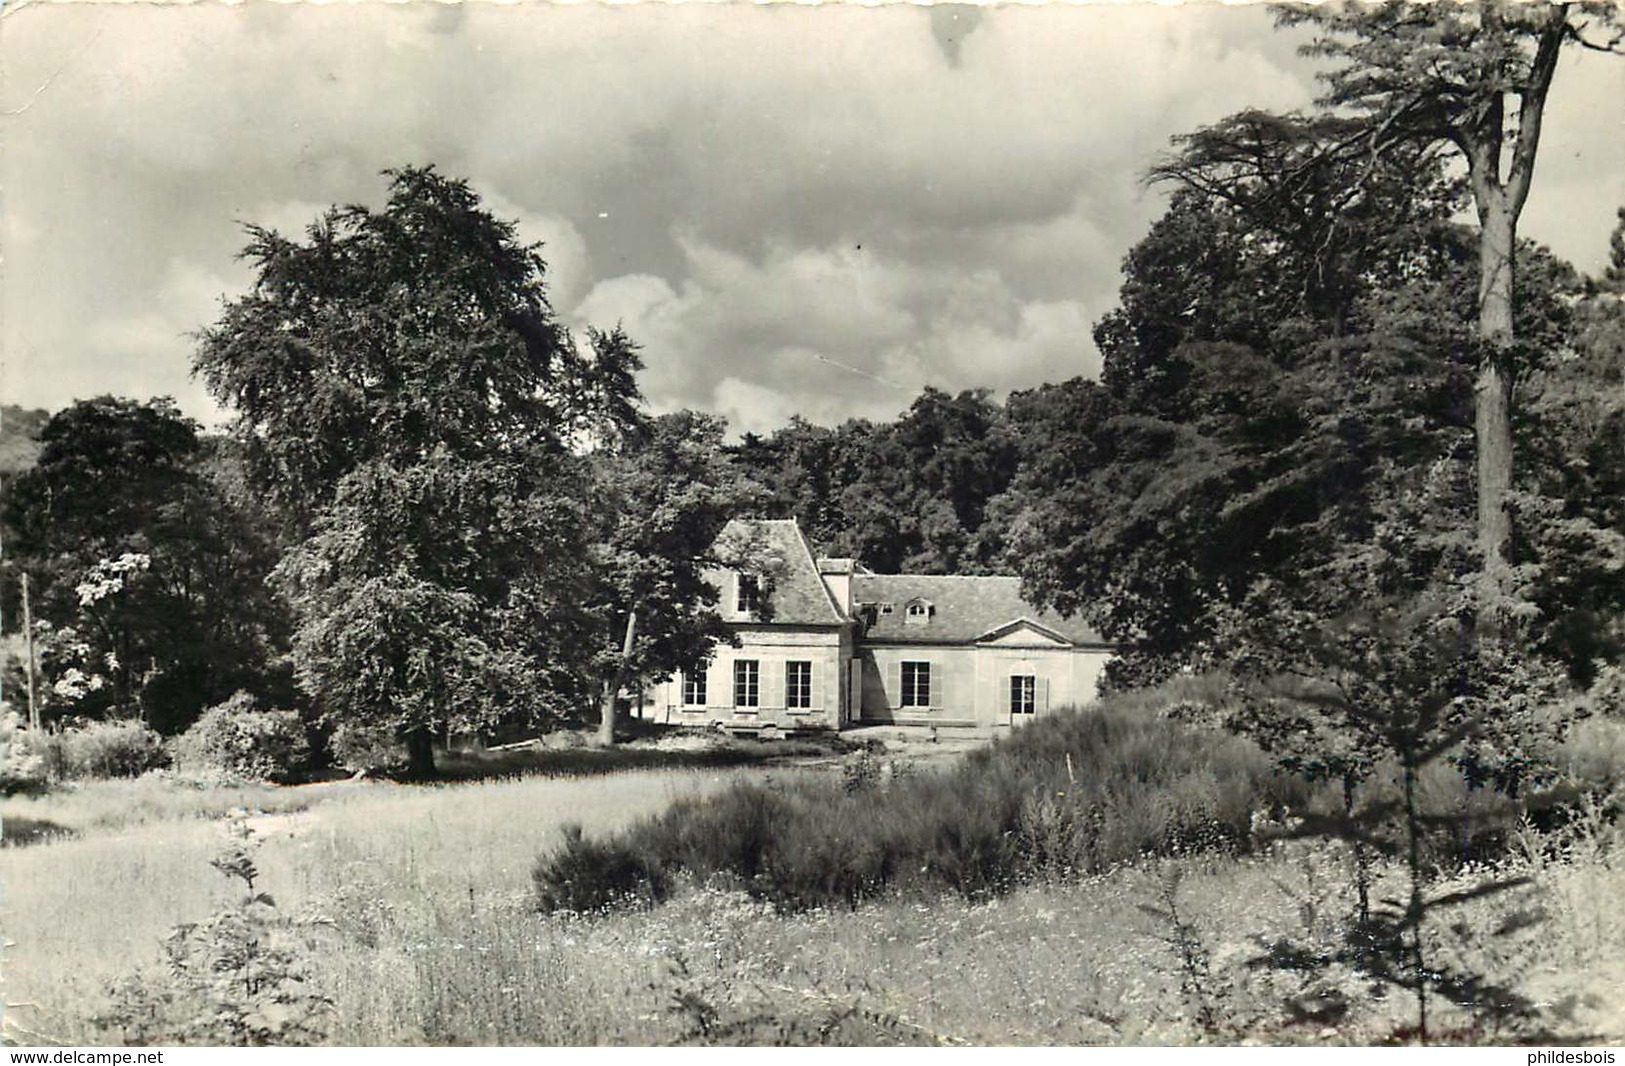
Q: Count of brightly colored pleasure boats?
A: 0